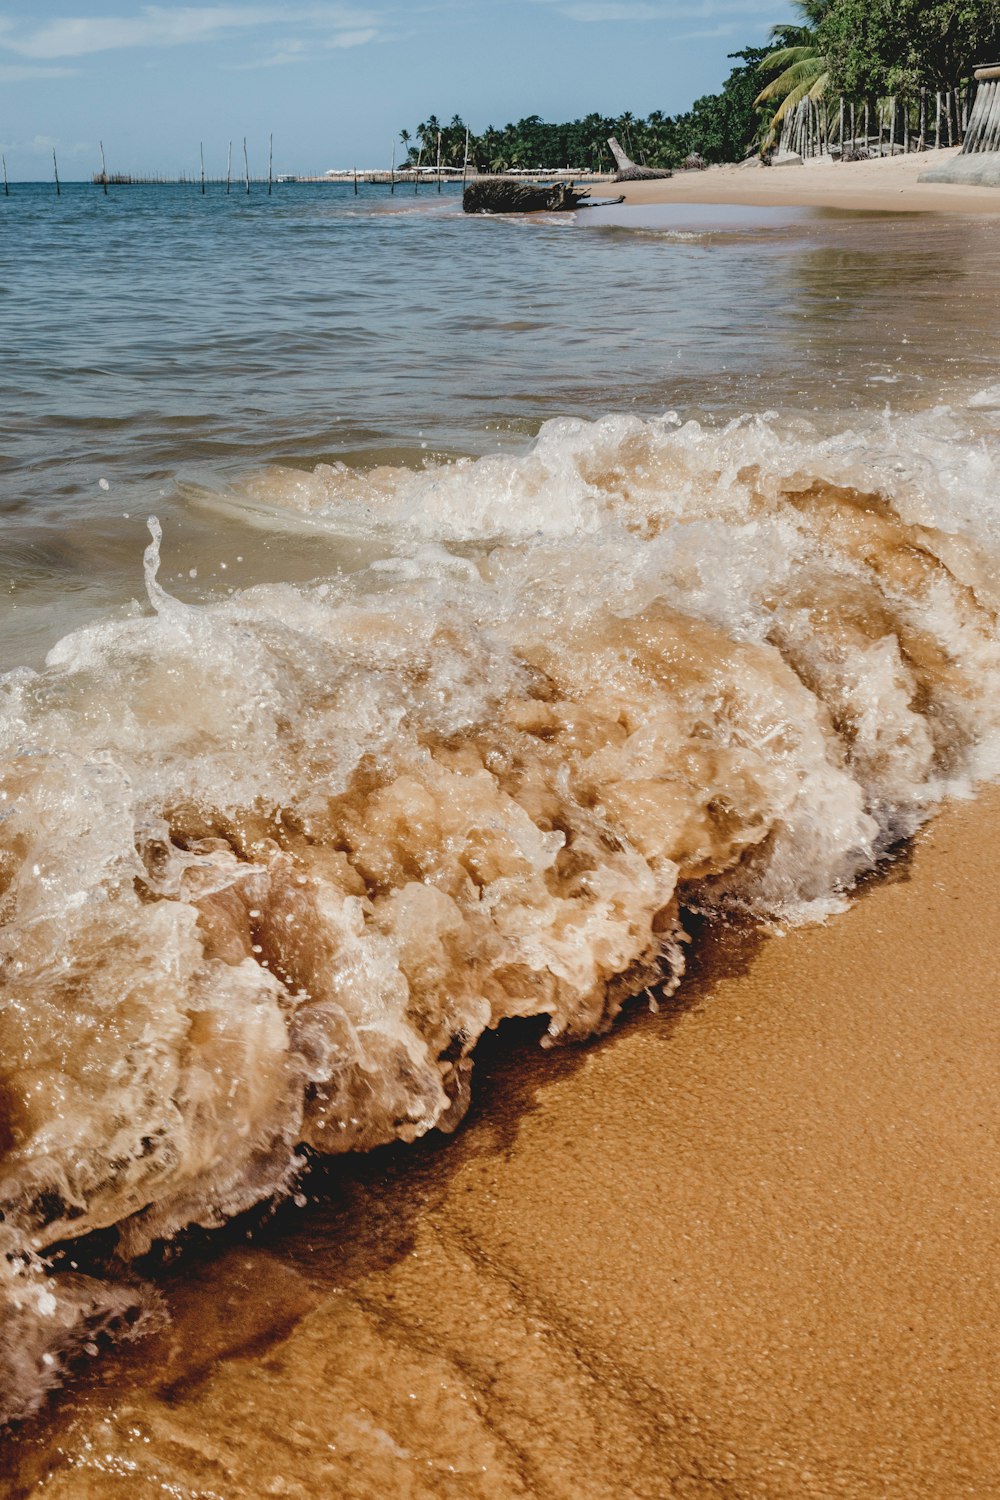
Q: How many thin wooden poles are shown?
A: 12